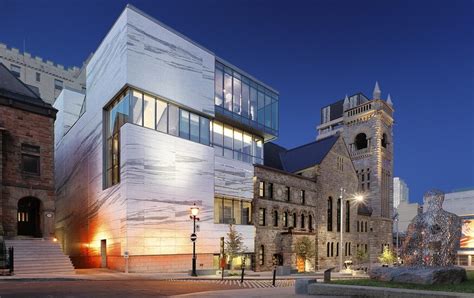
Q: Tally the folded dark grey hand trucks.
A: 0